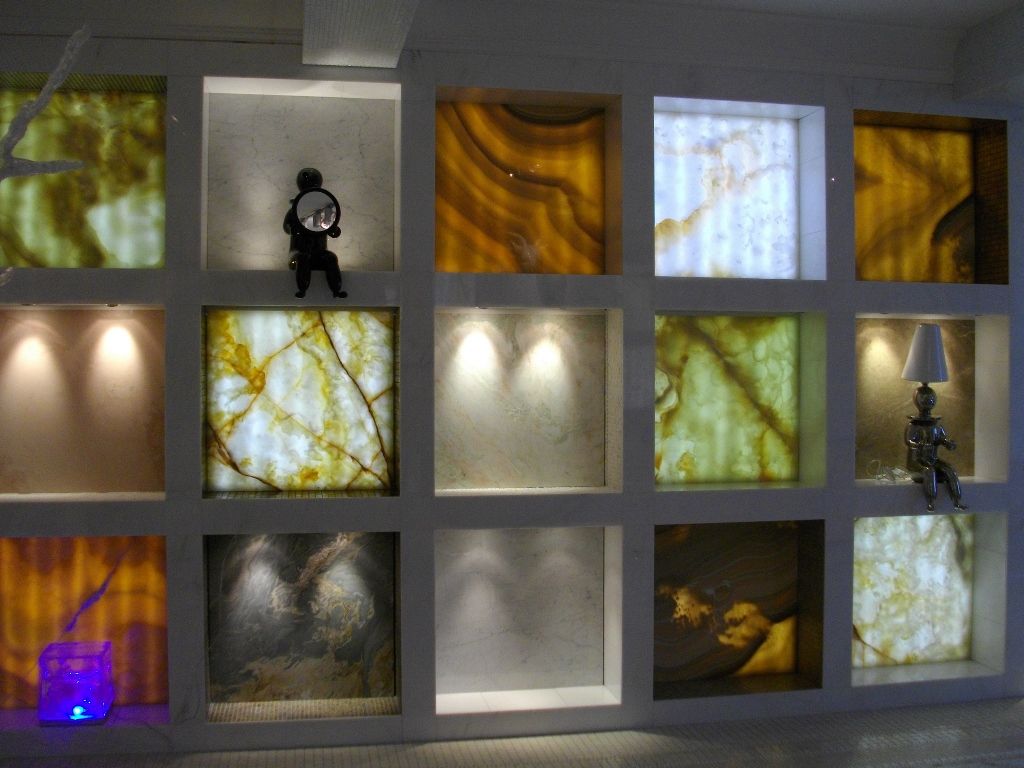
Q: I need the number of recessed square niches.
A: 15